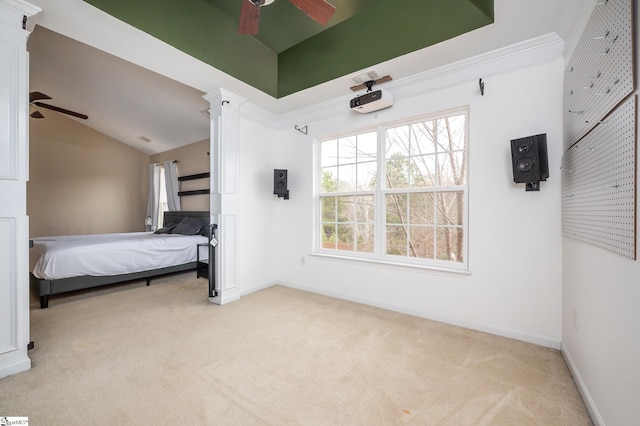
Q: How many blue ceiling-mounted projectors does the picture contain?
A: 0